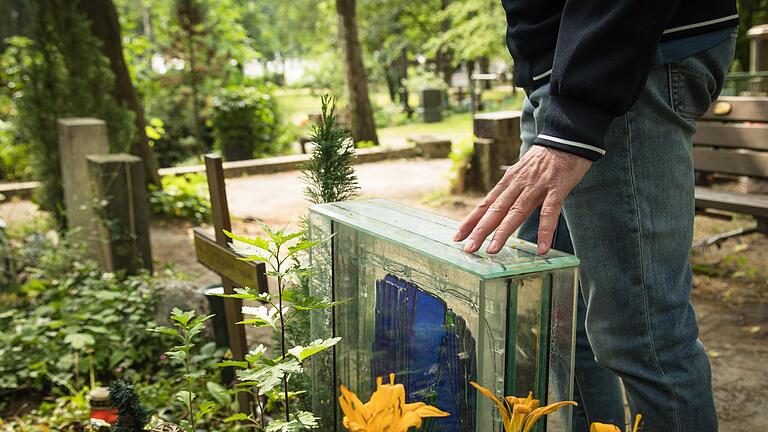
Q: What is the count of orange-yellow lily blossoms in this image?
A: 3